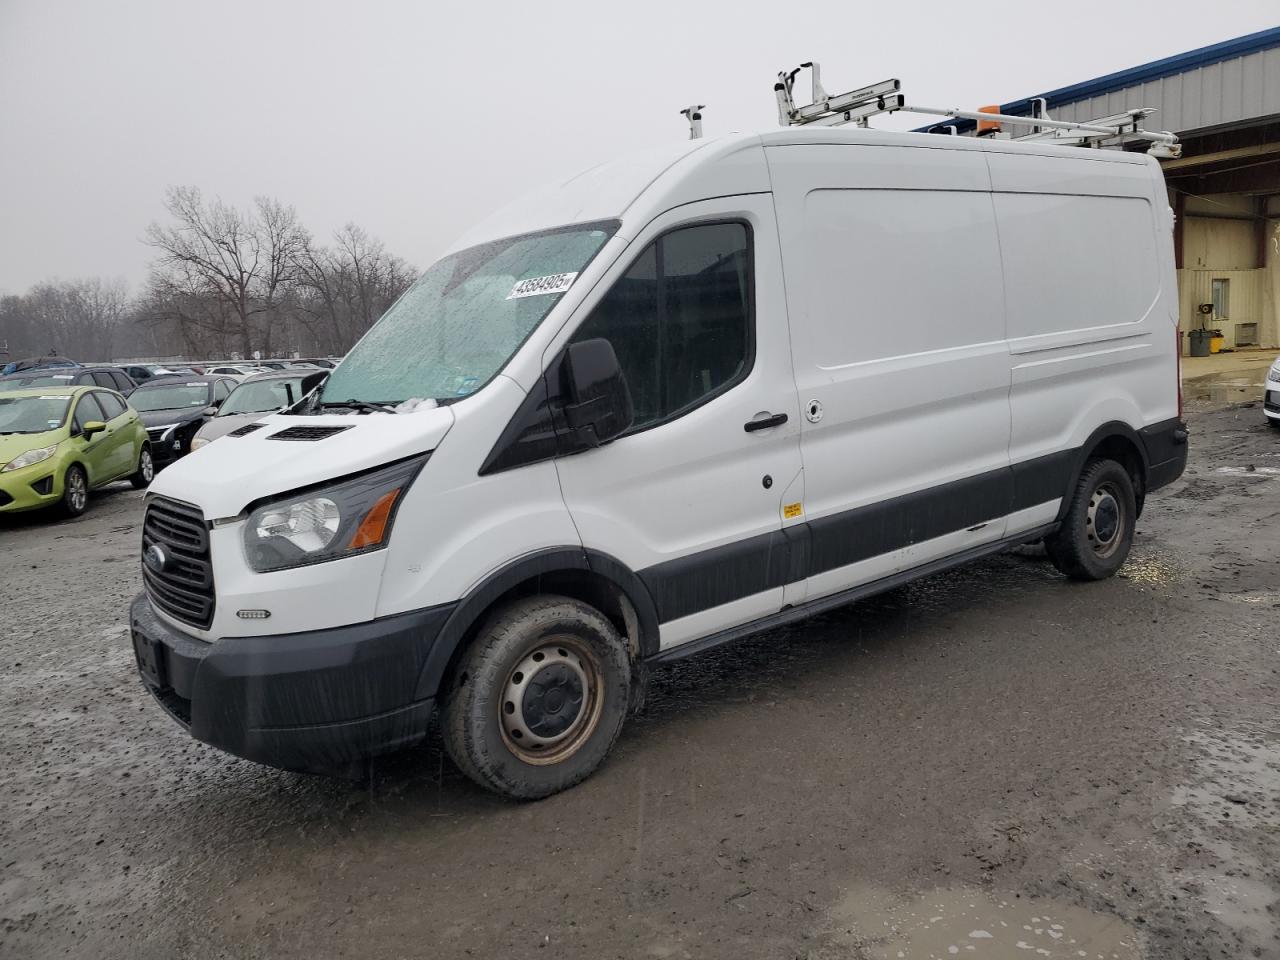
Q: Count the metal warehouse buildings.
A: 1